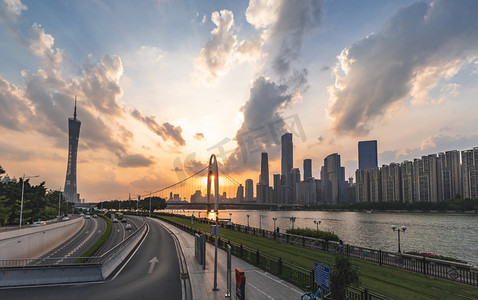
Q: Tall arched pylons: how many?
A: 1